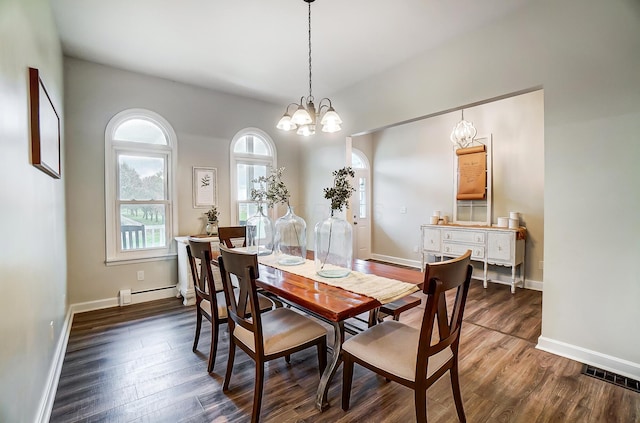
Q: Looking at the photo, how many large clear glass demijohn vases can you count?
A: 3